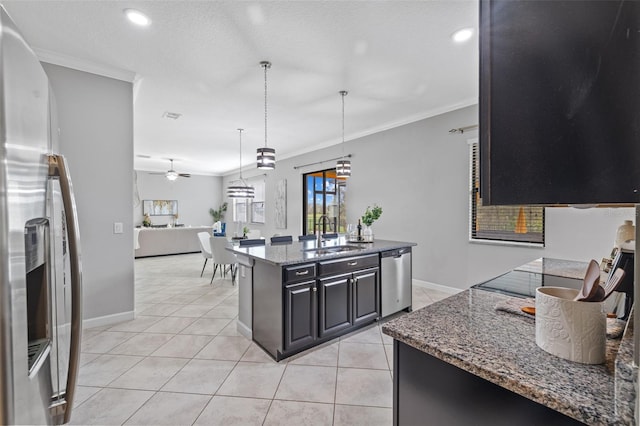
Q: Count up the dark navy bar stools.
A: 4